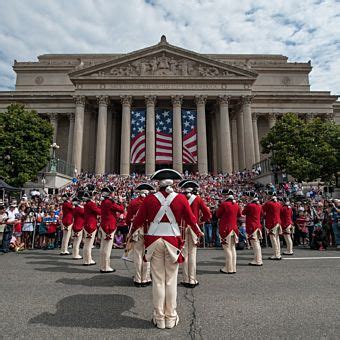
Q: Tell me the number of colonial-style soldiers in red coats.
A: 11